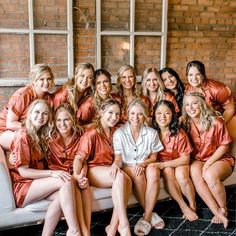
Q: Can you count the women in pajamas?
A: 13